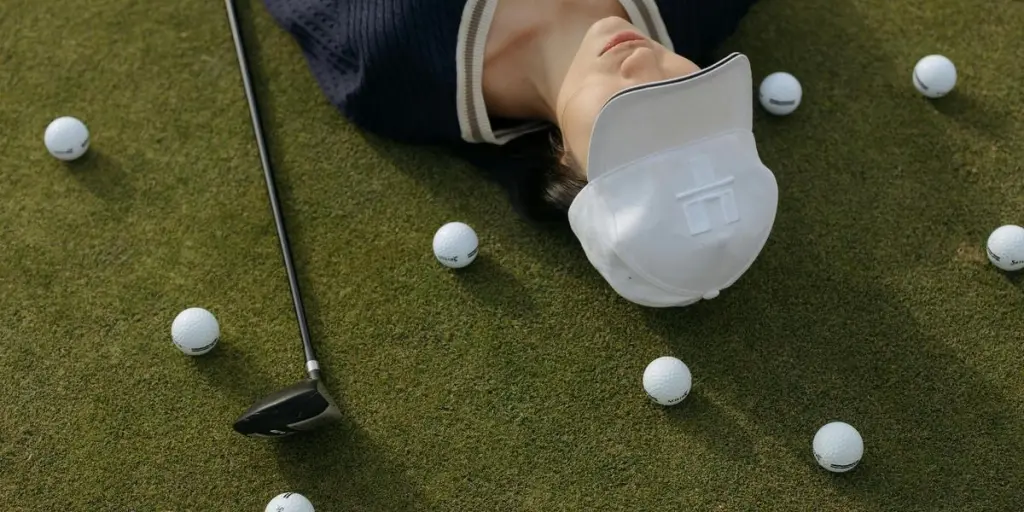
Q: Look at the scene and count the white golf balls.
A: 9